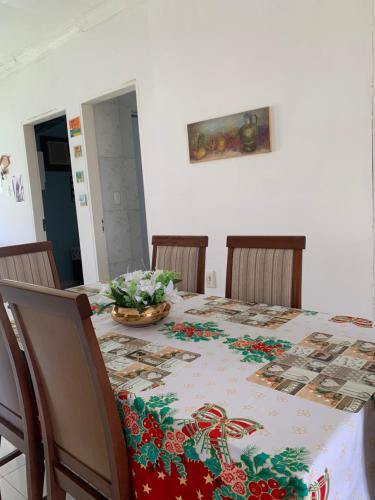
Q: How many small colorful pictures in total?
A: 4